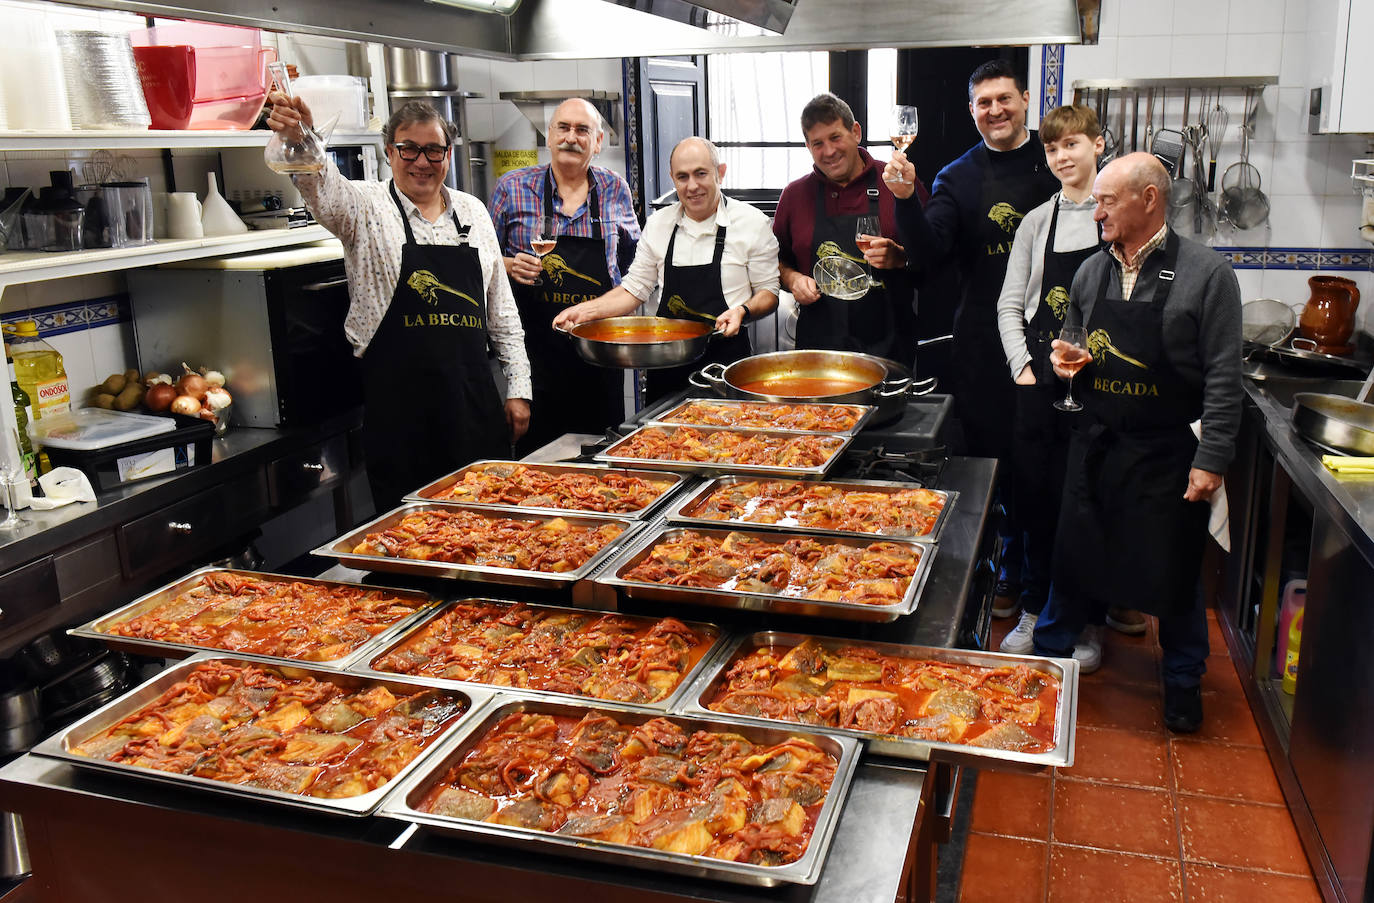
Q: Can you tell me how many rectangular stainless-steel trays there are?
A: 11